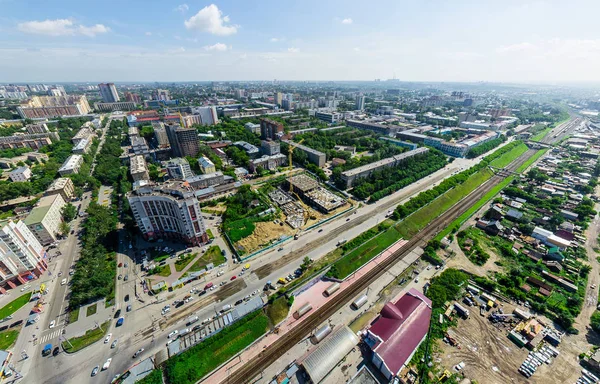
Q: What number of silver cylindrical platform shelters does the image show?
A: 4